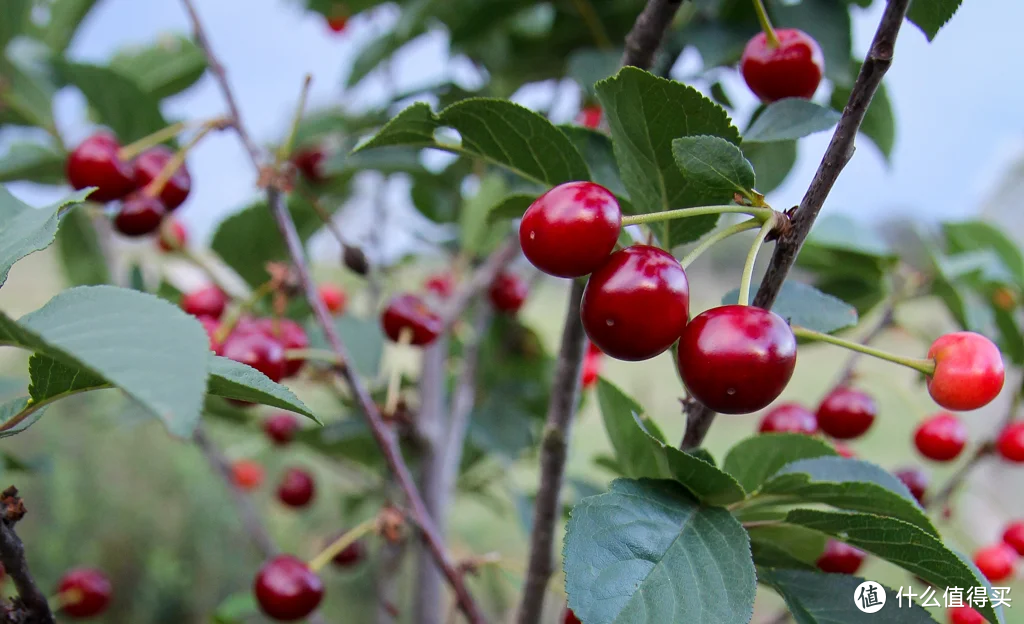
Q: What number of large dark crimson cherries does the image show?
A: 3